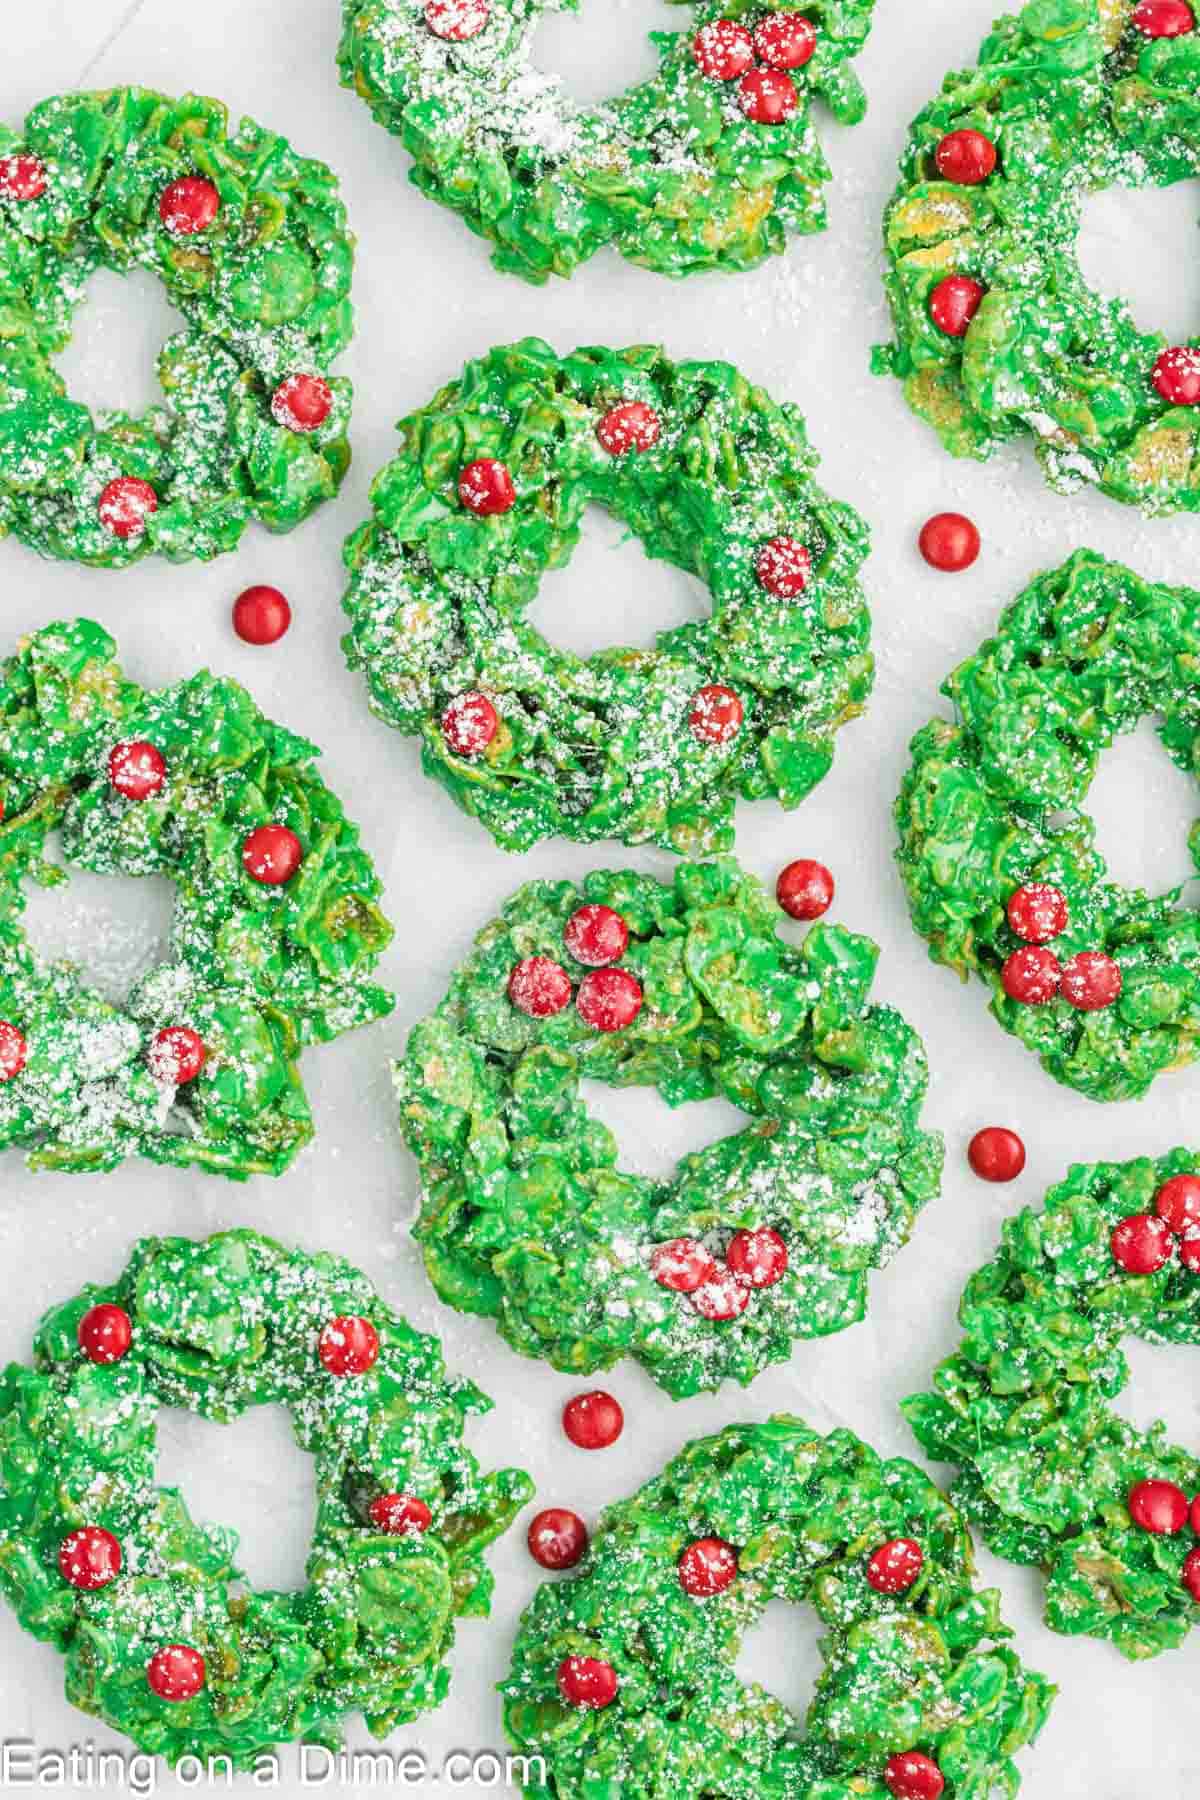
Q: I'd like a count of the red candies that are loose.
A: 6